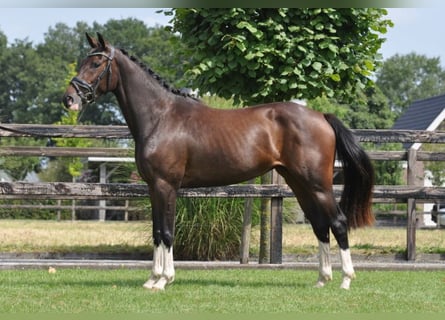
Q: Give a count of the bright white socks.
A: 4